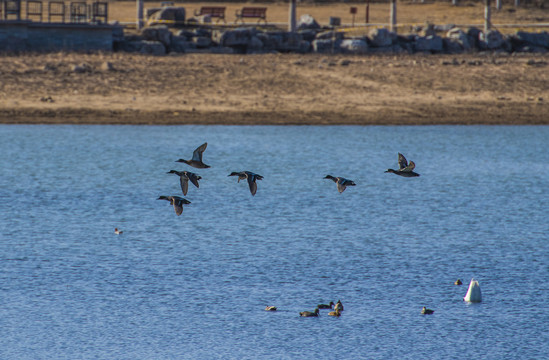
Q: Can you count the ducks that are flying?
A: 6